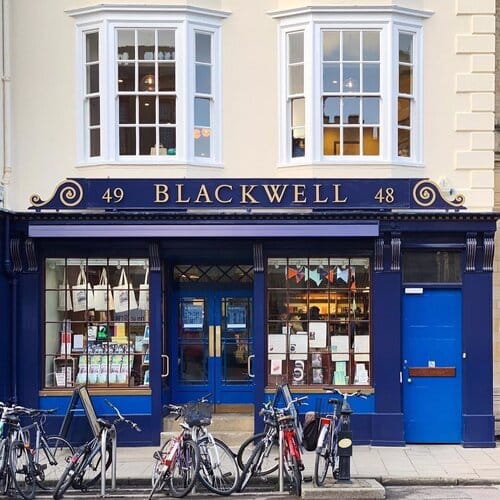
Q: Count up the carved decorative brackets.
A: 8